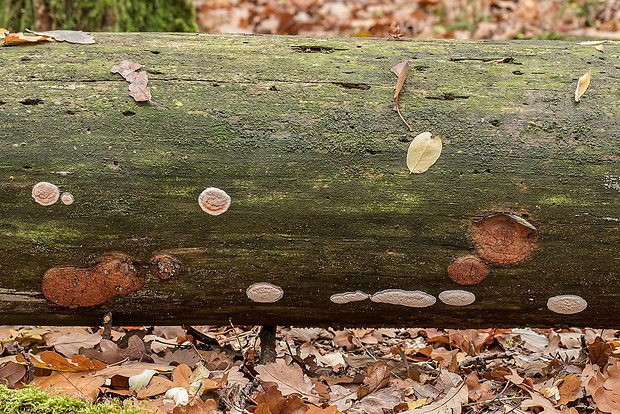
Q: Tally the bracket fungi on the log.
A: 12